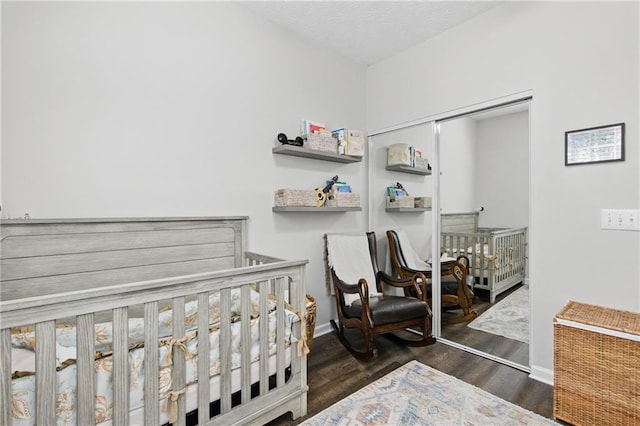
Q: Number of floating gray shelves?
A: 2